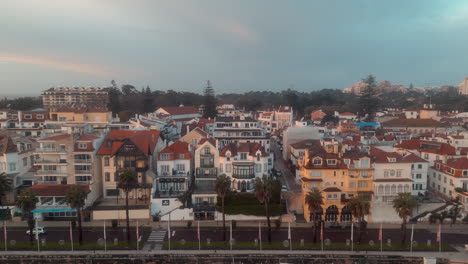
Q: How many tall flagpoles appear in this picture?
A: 15